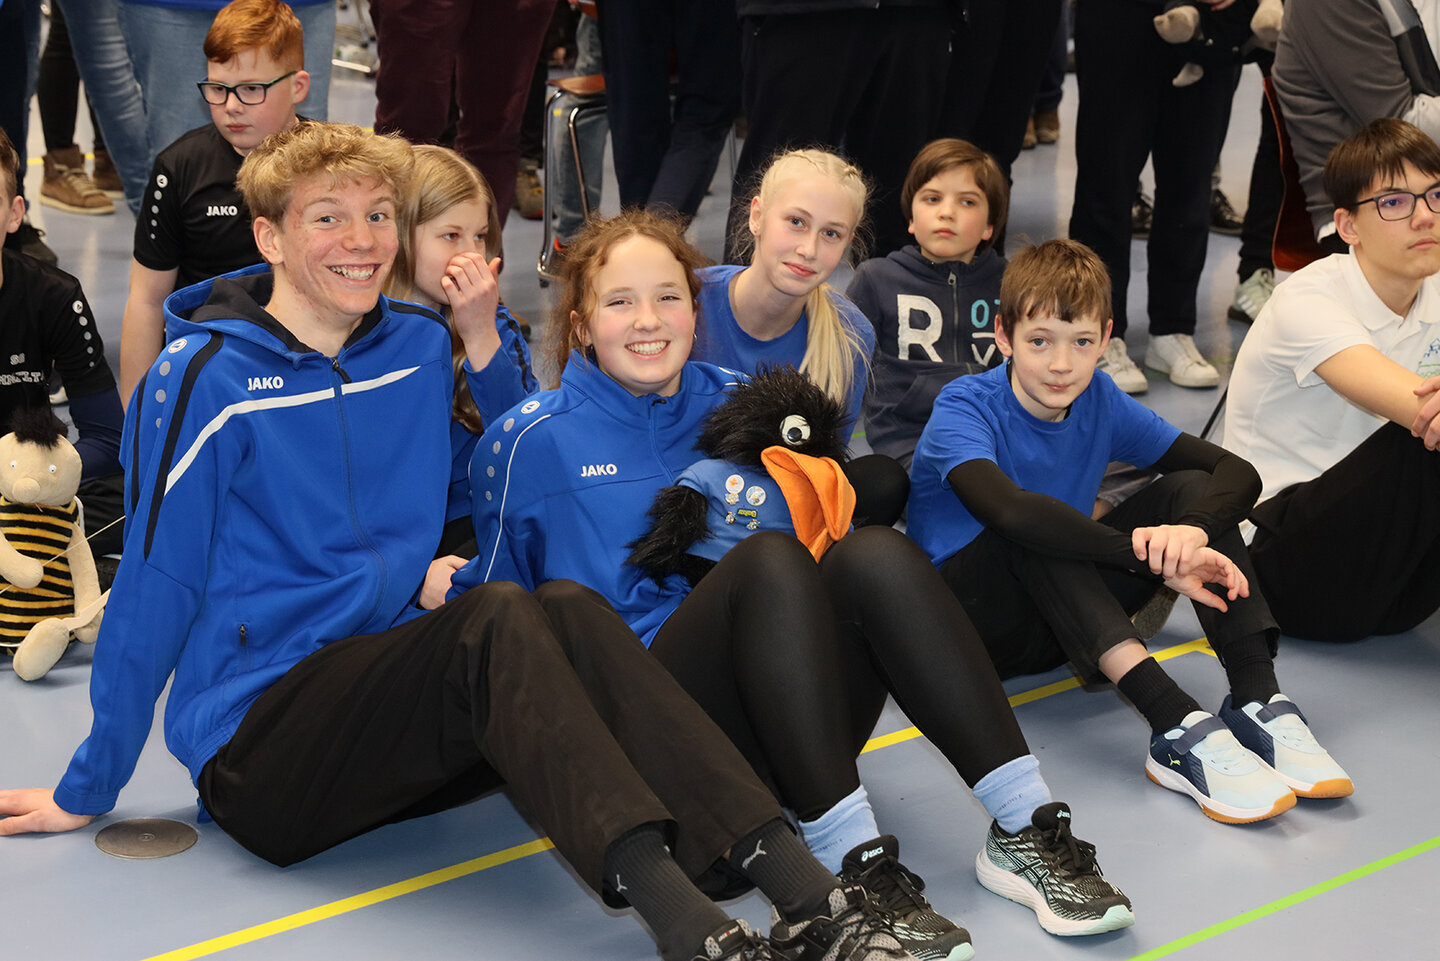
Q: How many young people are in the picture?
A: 9